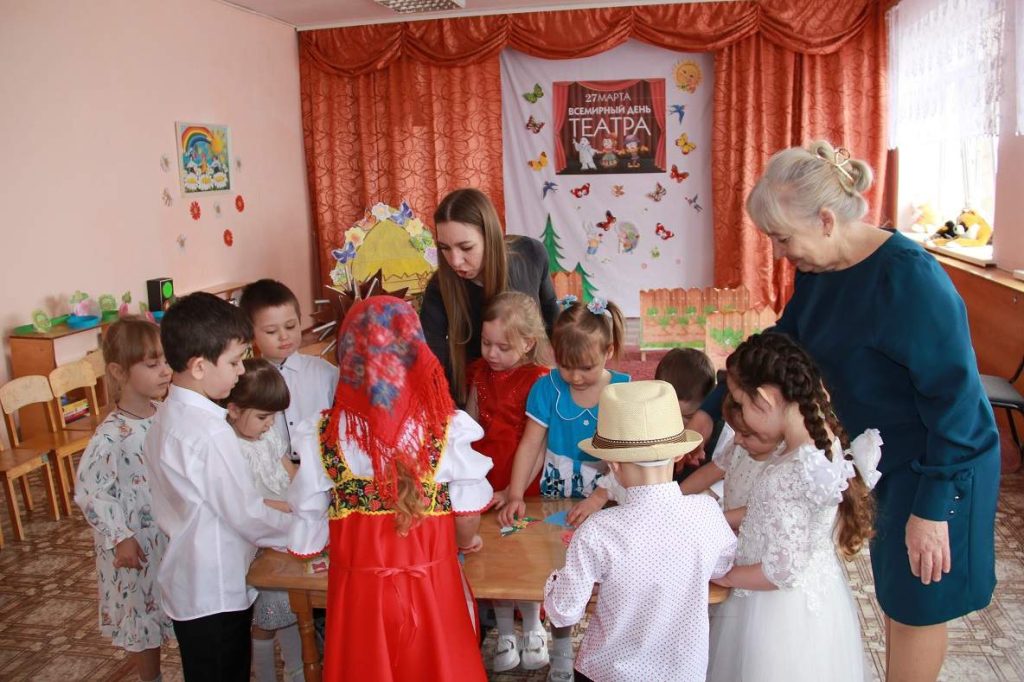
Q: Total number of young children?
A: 11